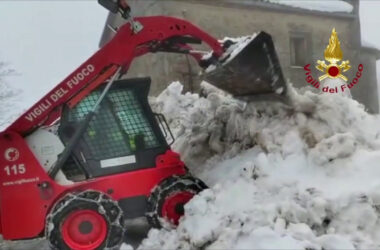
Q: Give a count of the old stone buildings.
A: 1